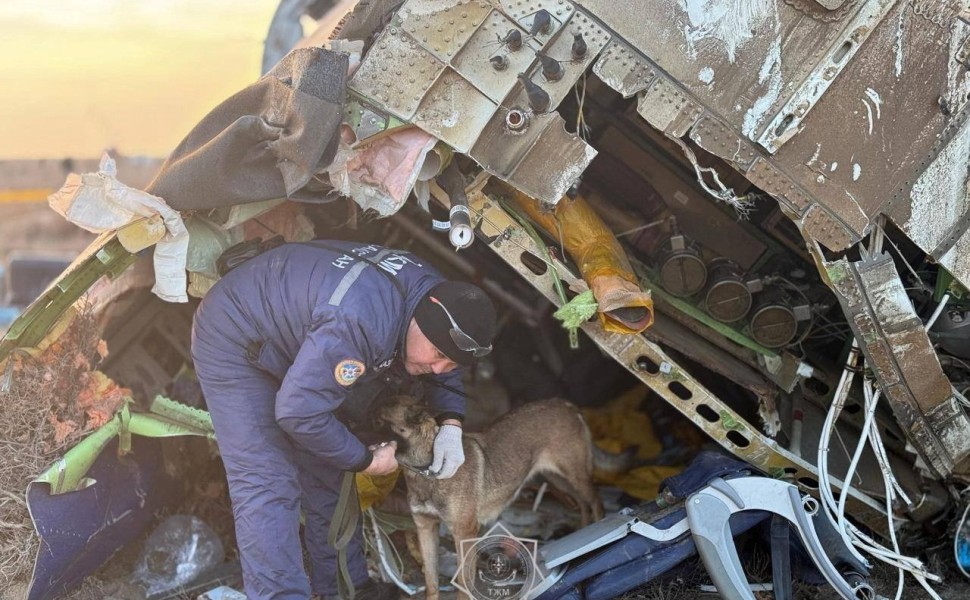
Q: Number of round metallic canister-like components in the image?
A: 3